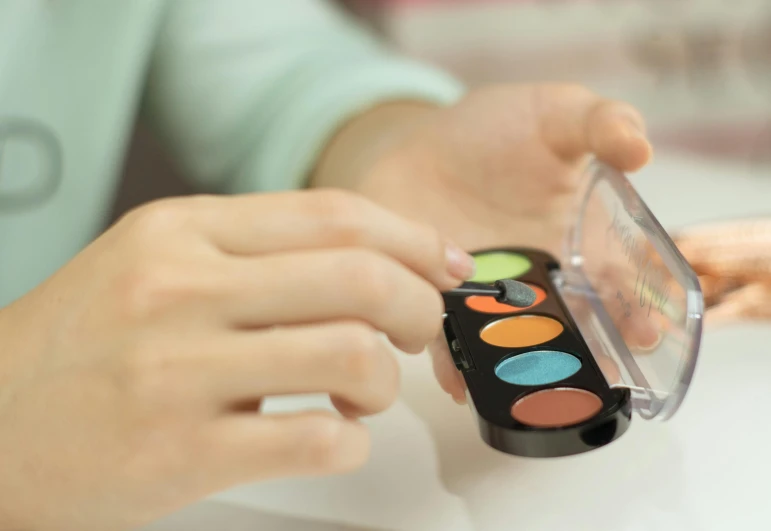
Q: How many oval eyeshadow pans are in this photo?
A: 5